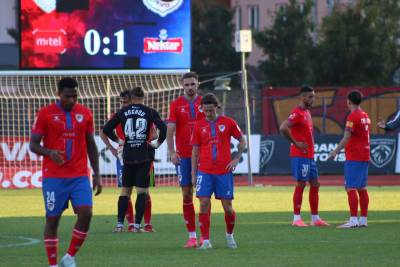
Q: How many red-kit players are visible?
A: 6